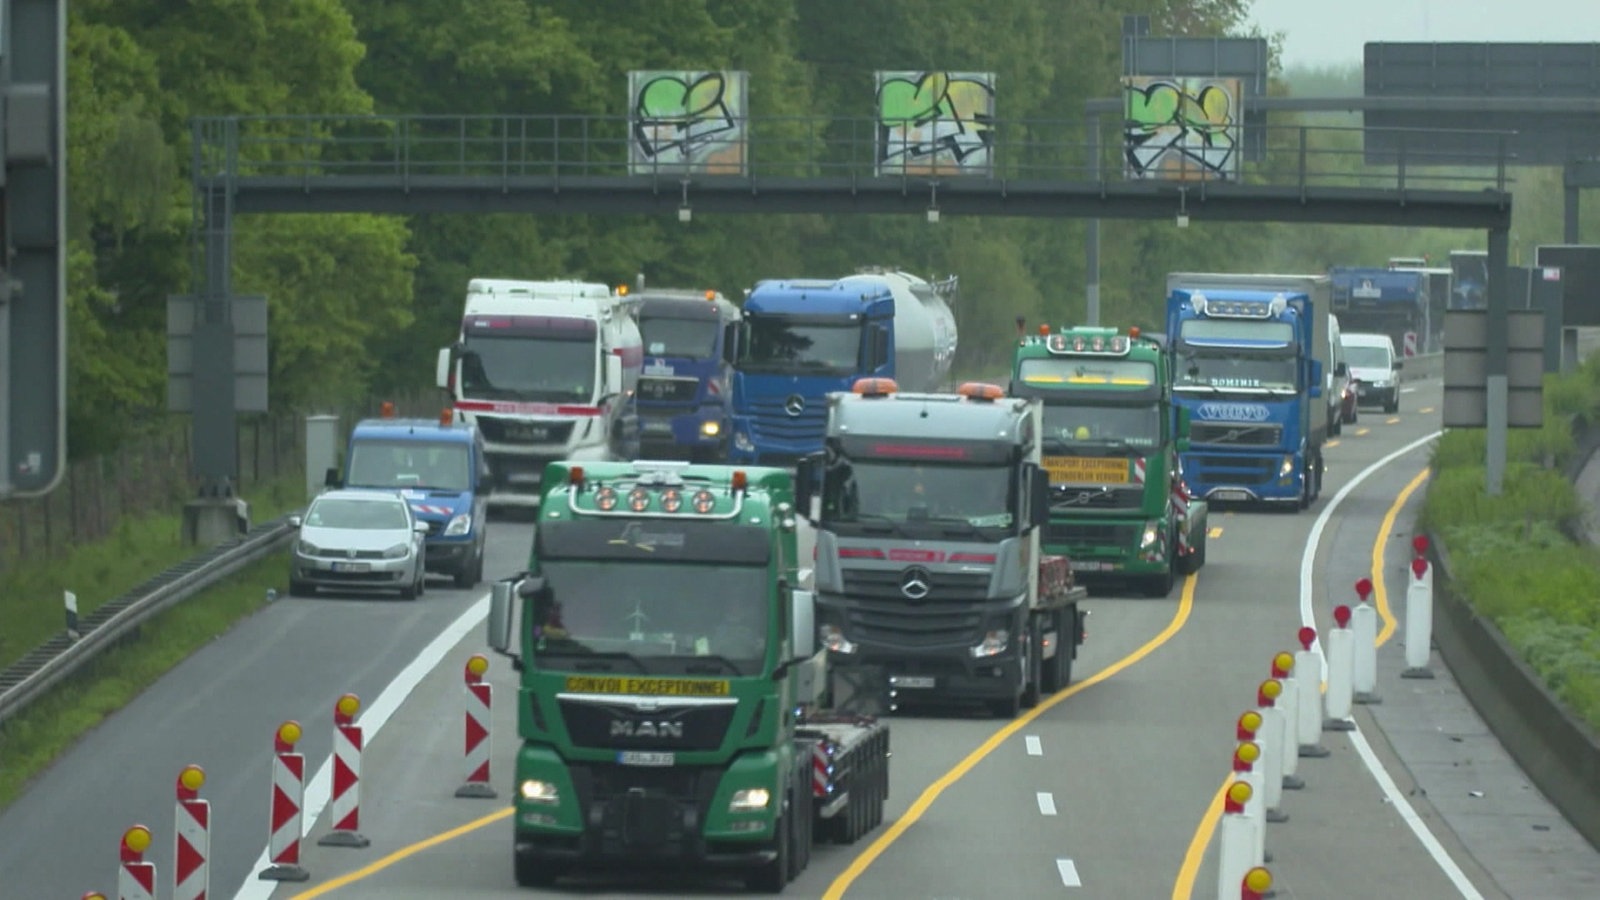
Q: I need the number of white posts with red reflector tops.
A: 5